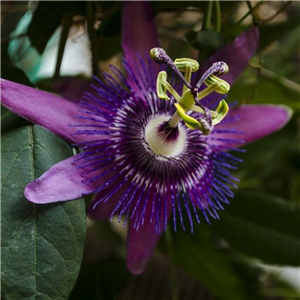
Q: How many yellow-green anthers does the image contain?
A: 5